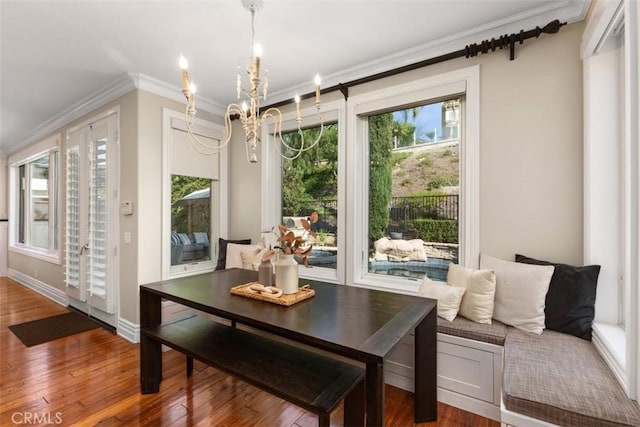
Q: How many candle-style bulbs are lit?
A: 6